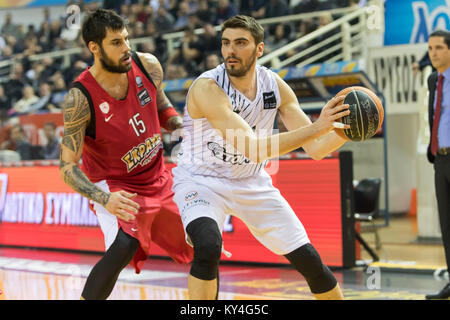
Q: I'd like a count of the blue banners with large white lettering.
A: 1